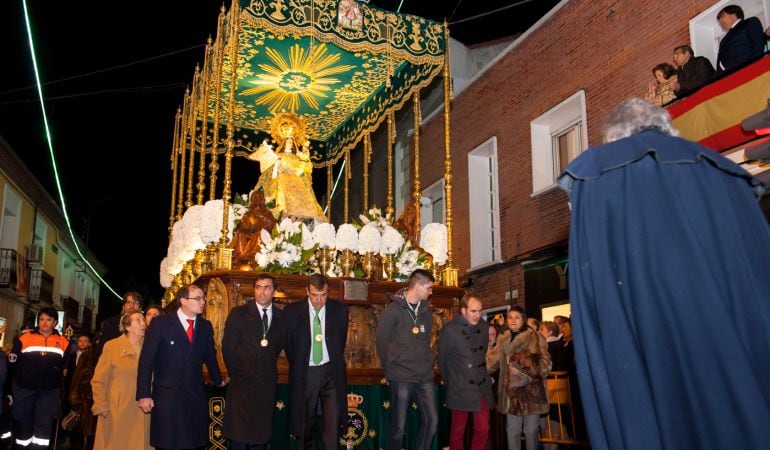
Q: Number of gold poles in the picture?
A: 12